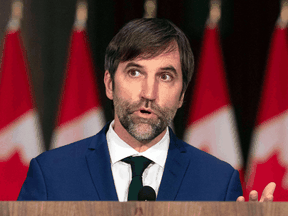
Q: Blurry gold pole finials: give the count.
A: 5